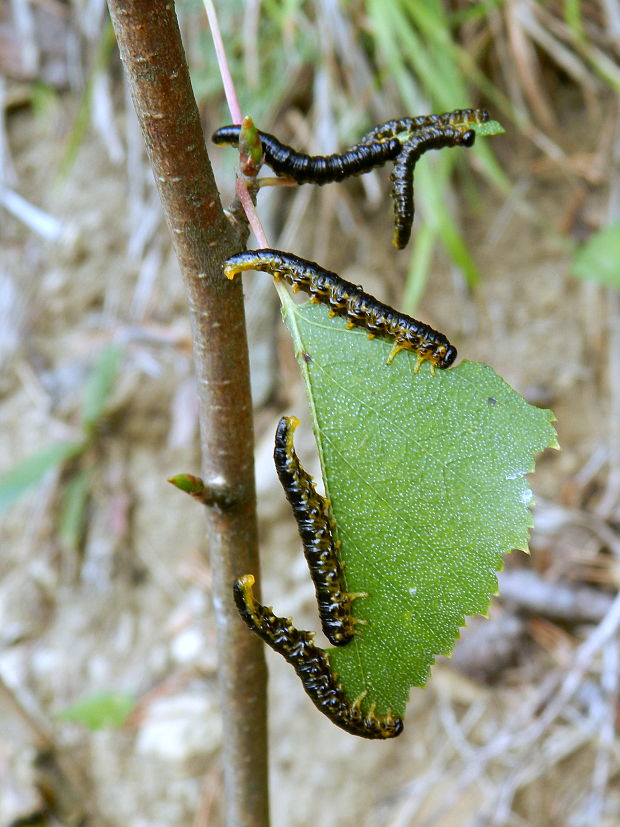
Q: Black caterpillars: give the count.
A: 6